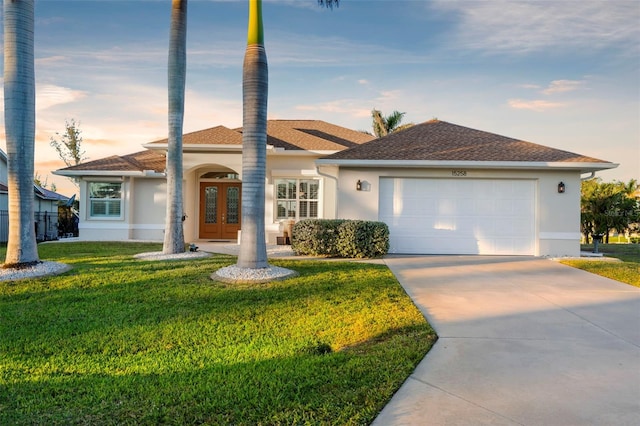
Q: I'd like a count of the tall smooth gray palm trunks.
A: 3